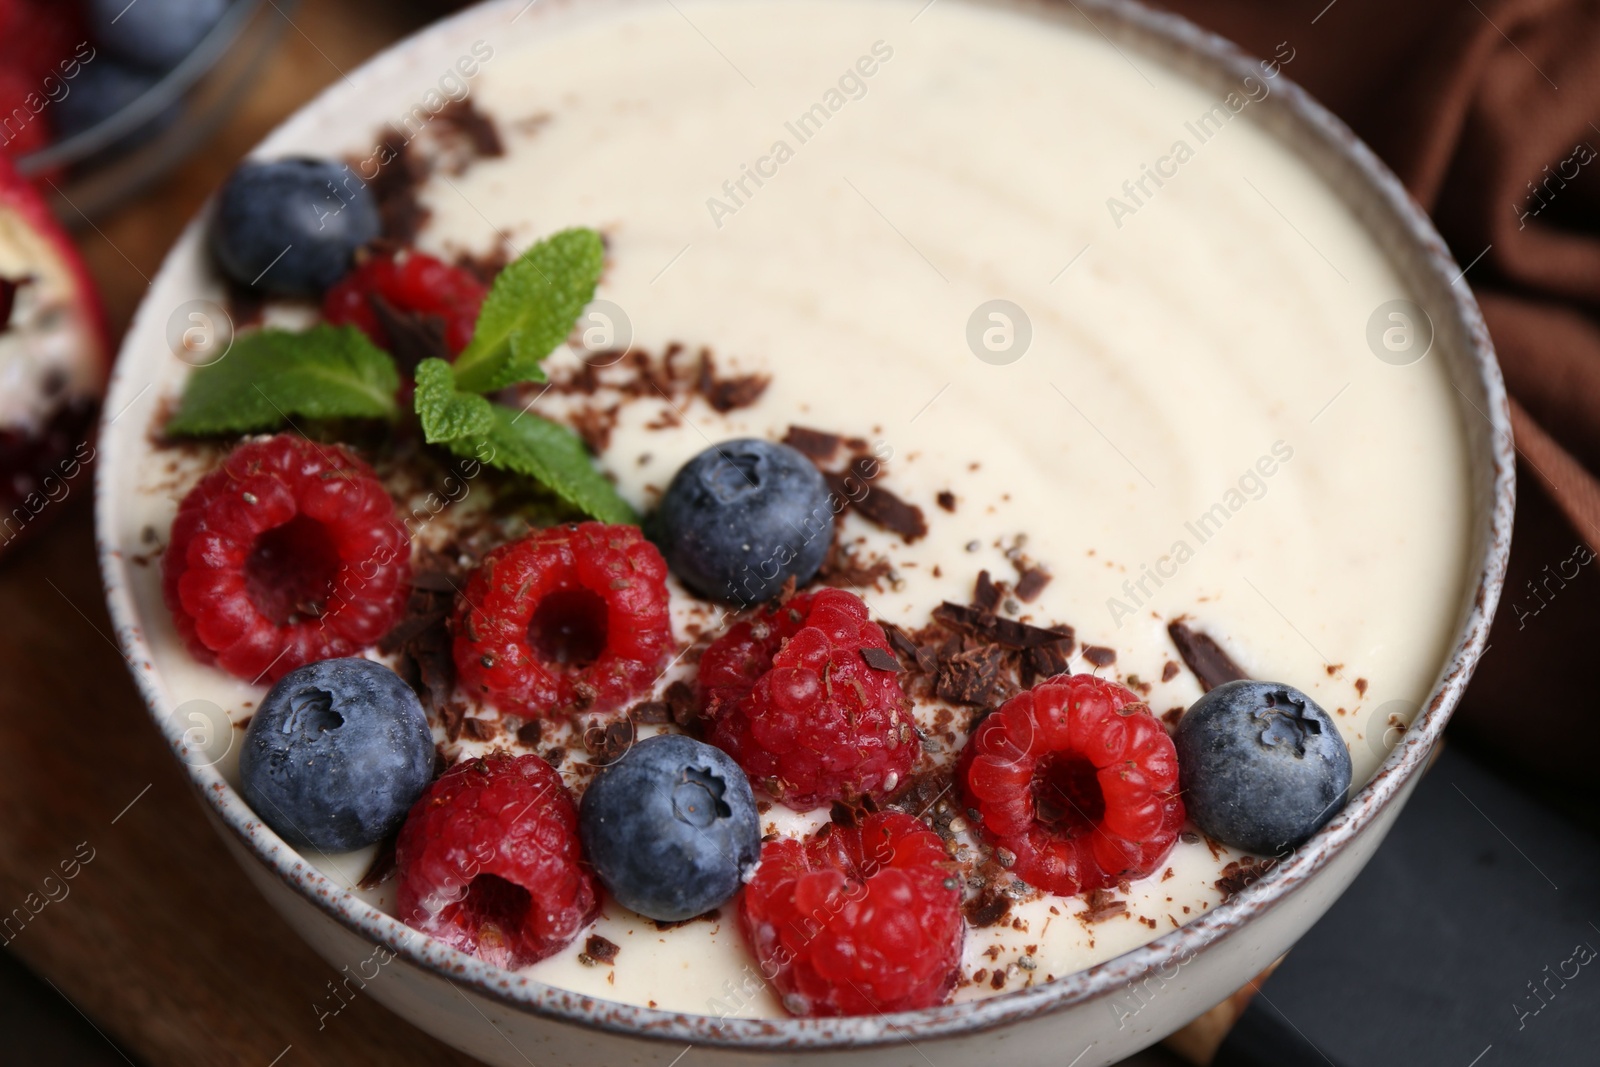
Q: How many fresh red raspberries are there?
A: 7